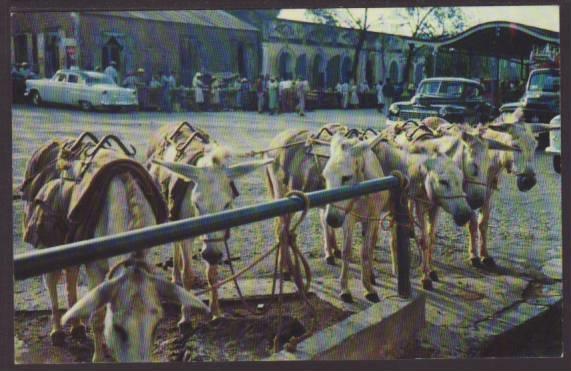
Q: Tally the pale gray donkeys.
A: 6